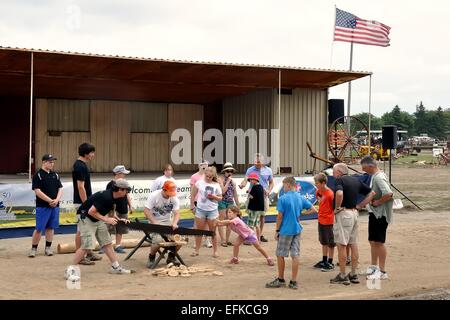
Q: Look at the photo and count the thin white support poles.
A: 3